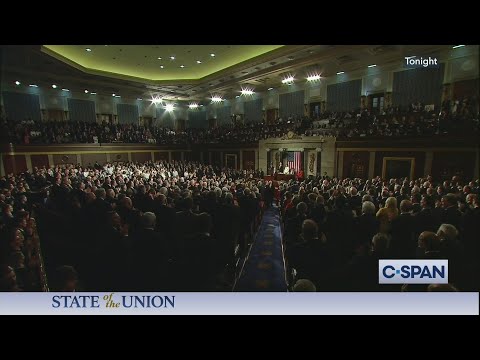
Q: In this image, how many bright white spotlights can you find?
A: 7